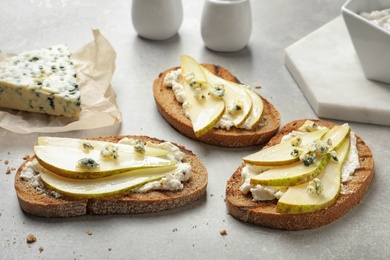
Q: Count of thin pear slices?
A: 9